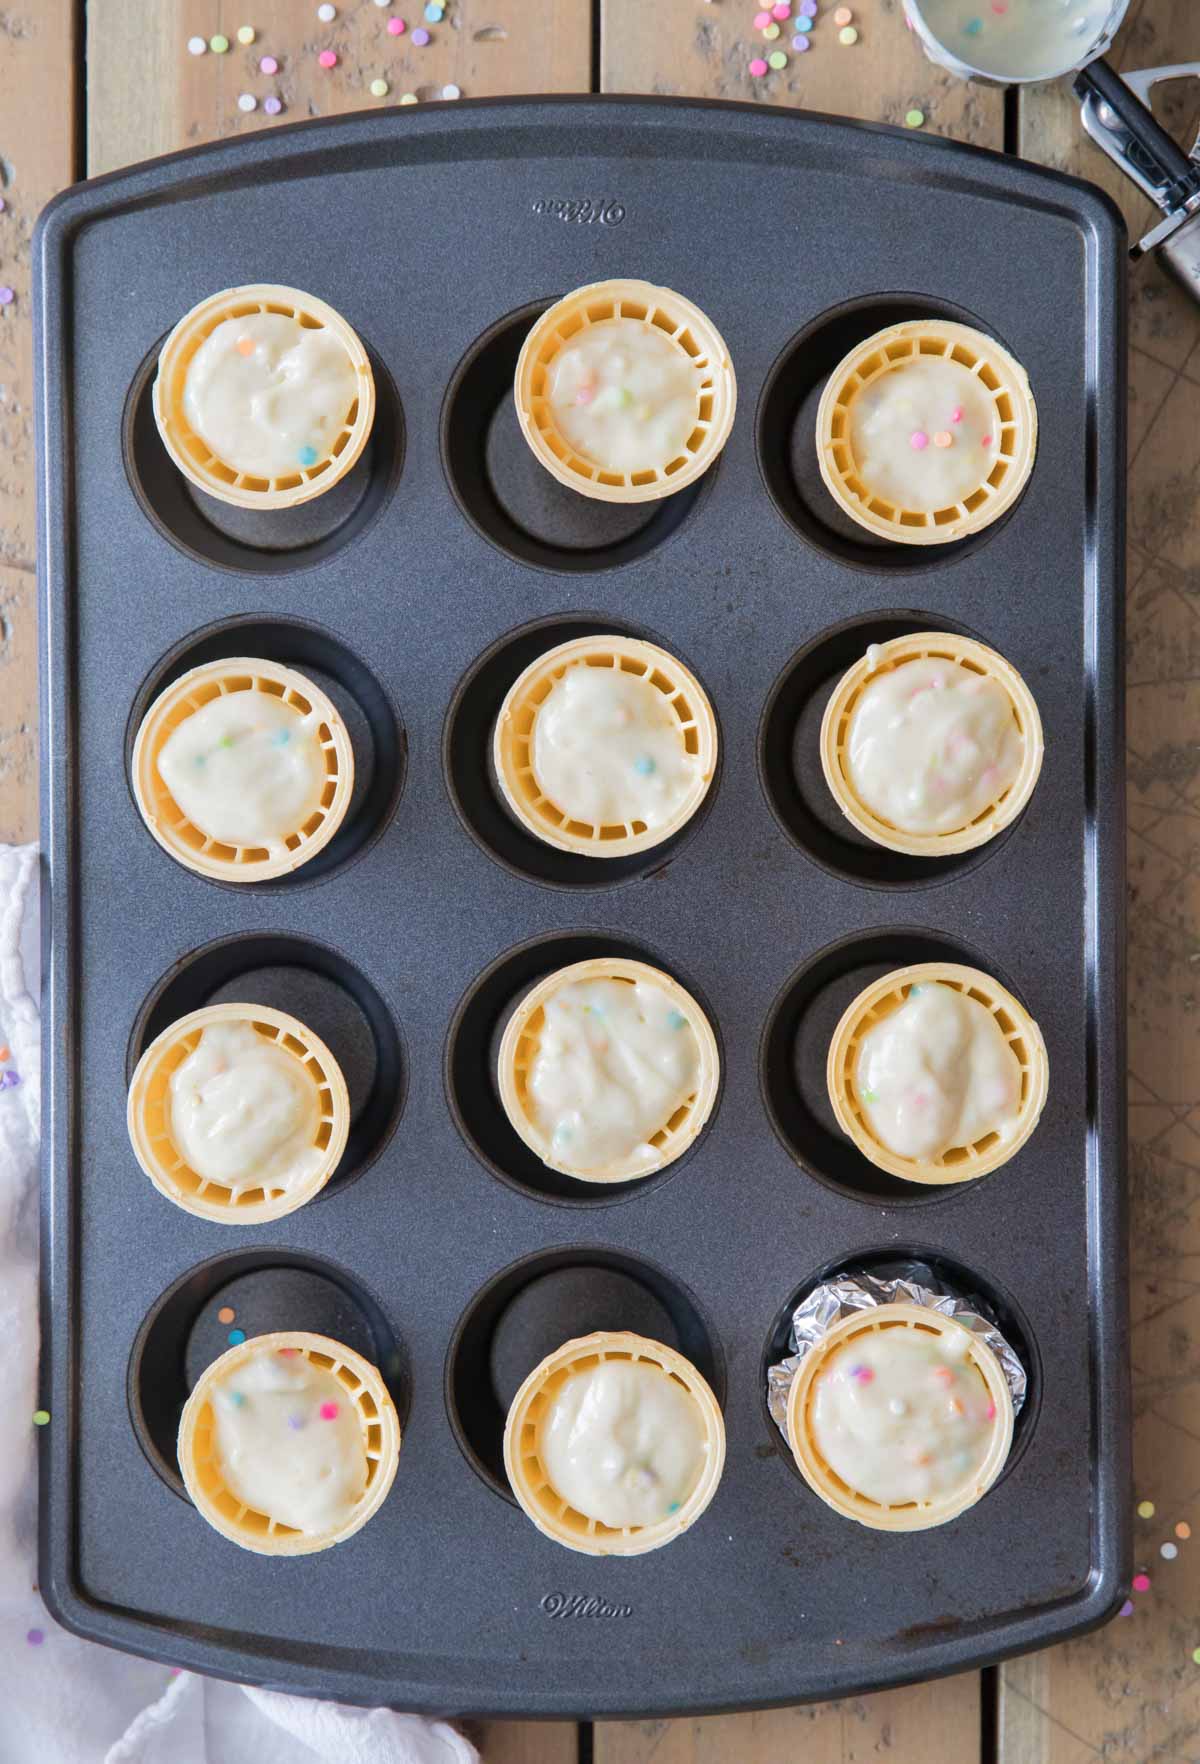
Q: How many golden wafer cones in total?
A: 12